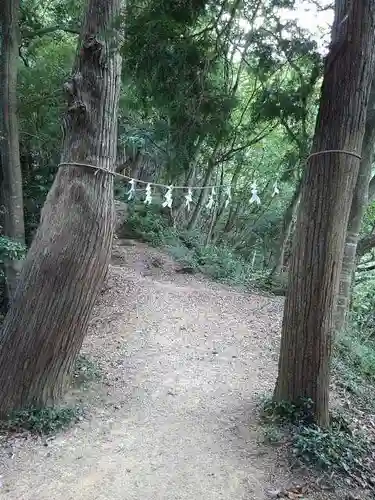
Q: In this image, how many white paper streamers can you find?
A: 8